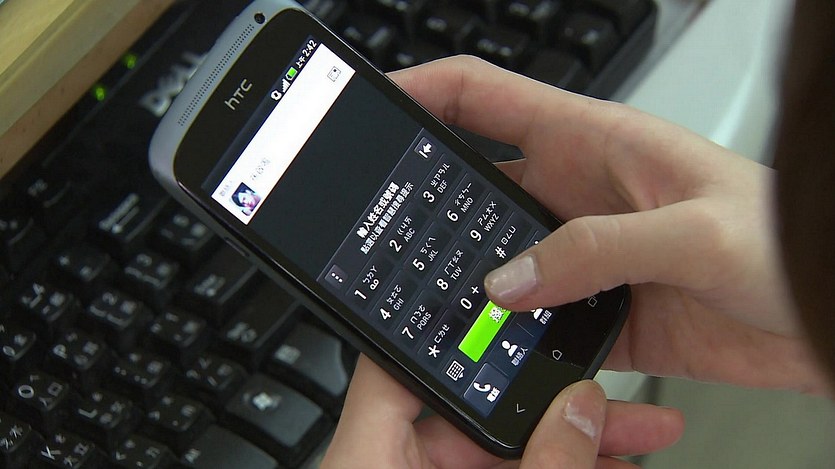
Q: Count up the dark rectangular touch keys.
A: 12